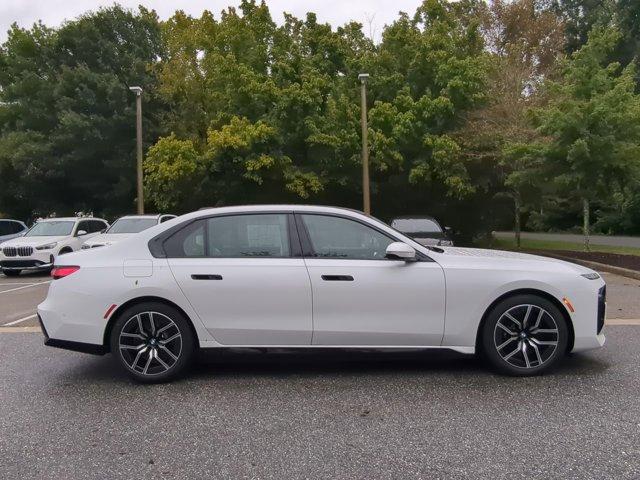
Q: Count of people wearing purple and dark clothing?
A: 0